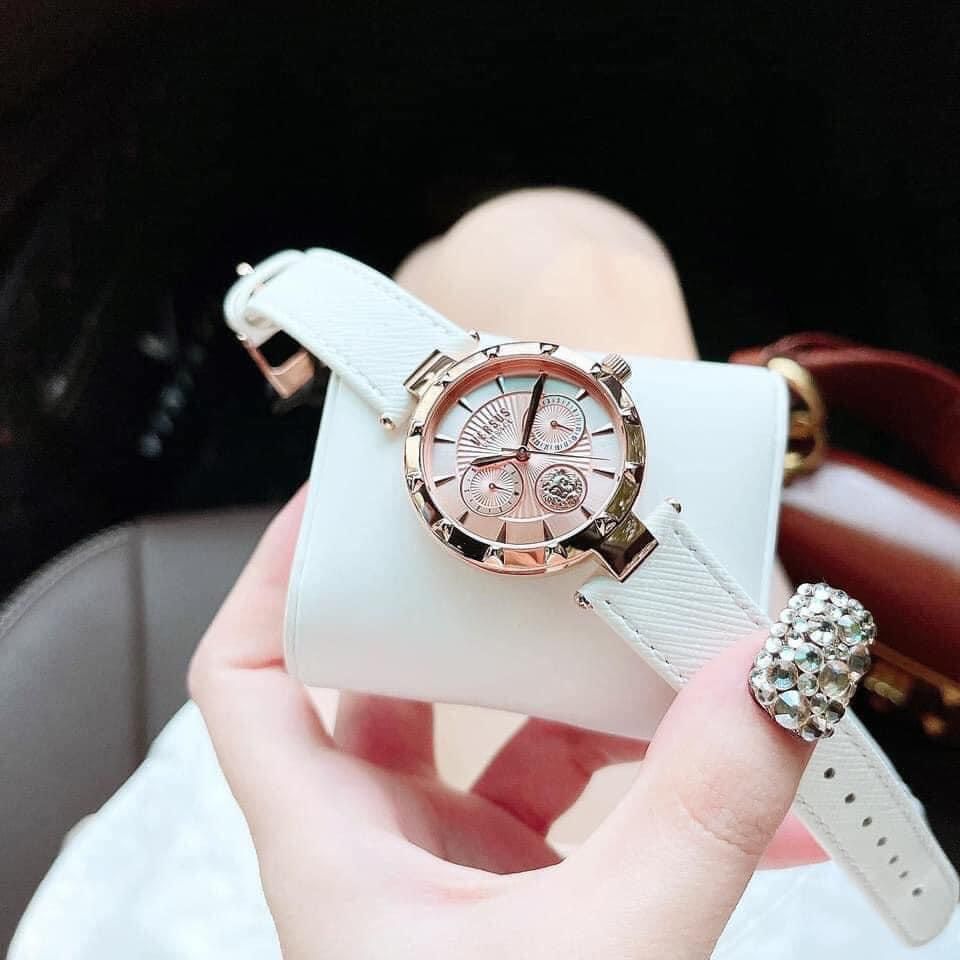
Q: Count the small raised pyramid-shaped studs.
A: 12